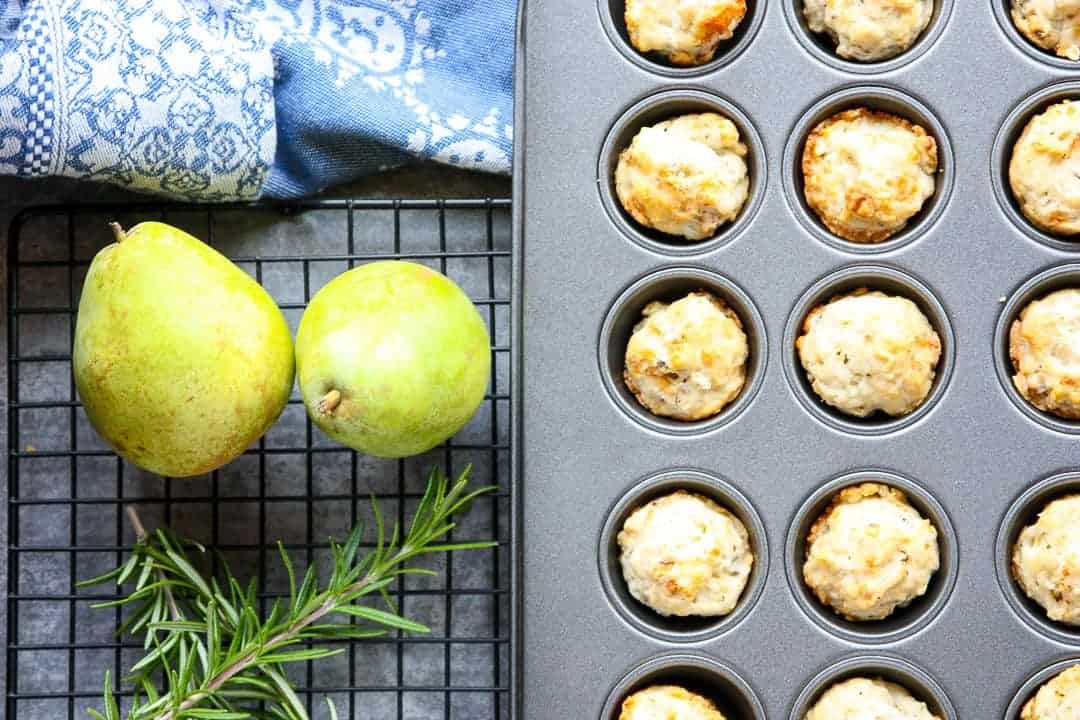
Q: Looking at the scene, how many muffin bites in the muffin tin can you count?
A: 15